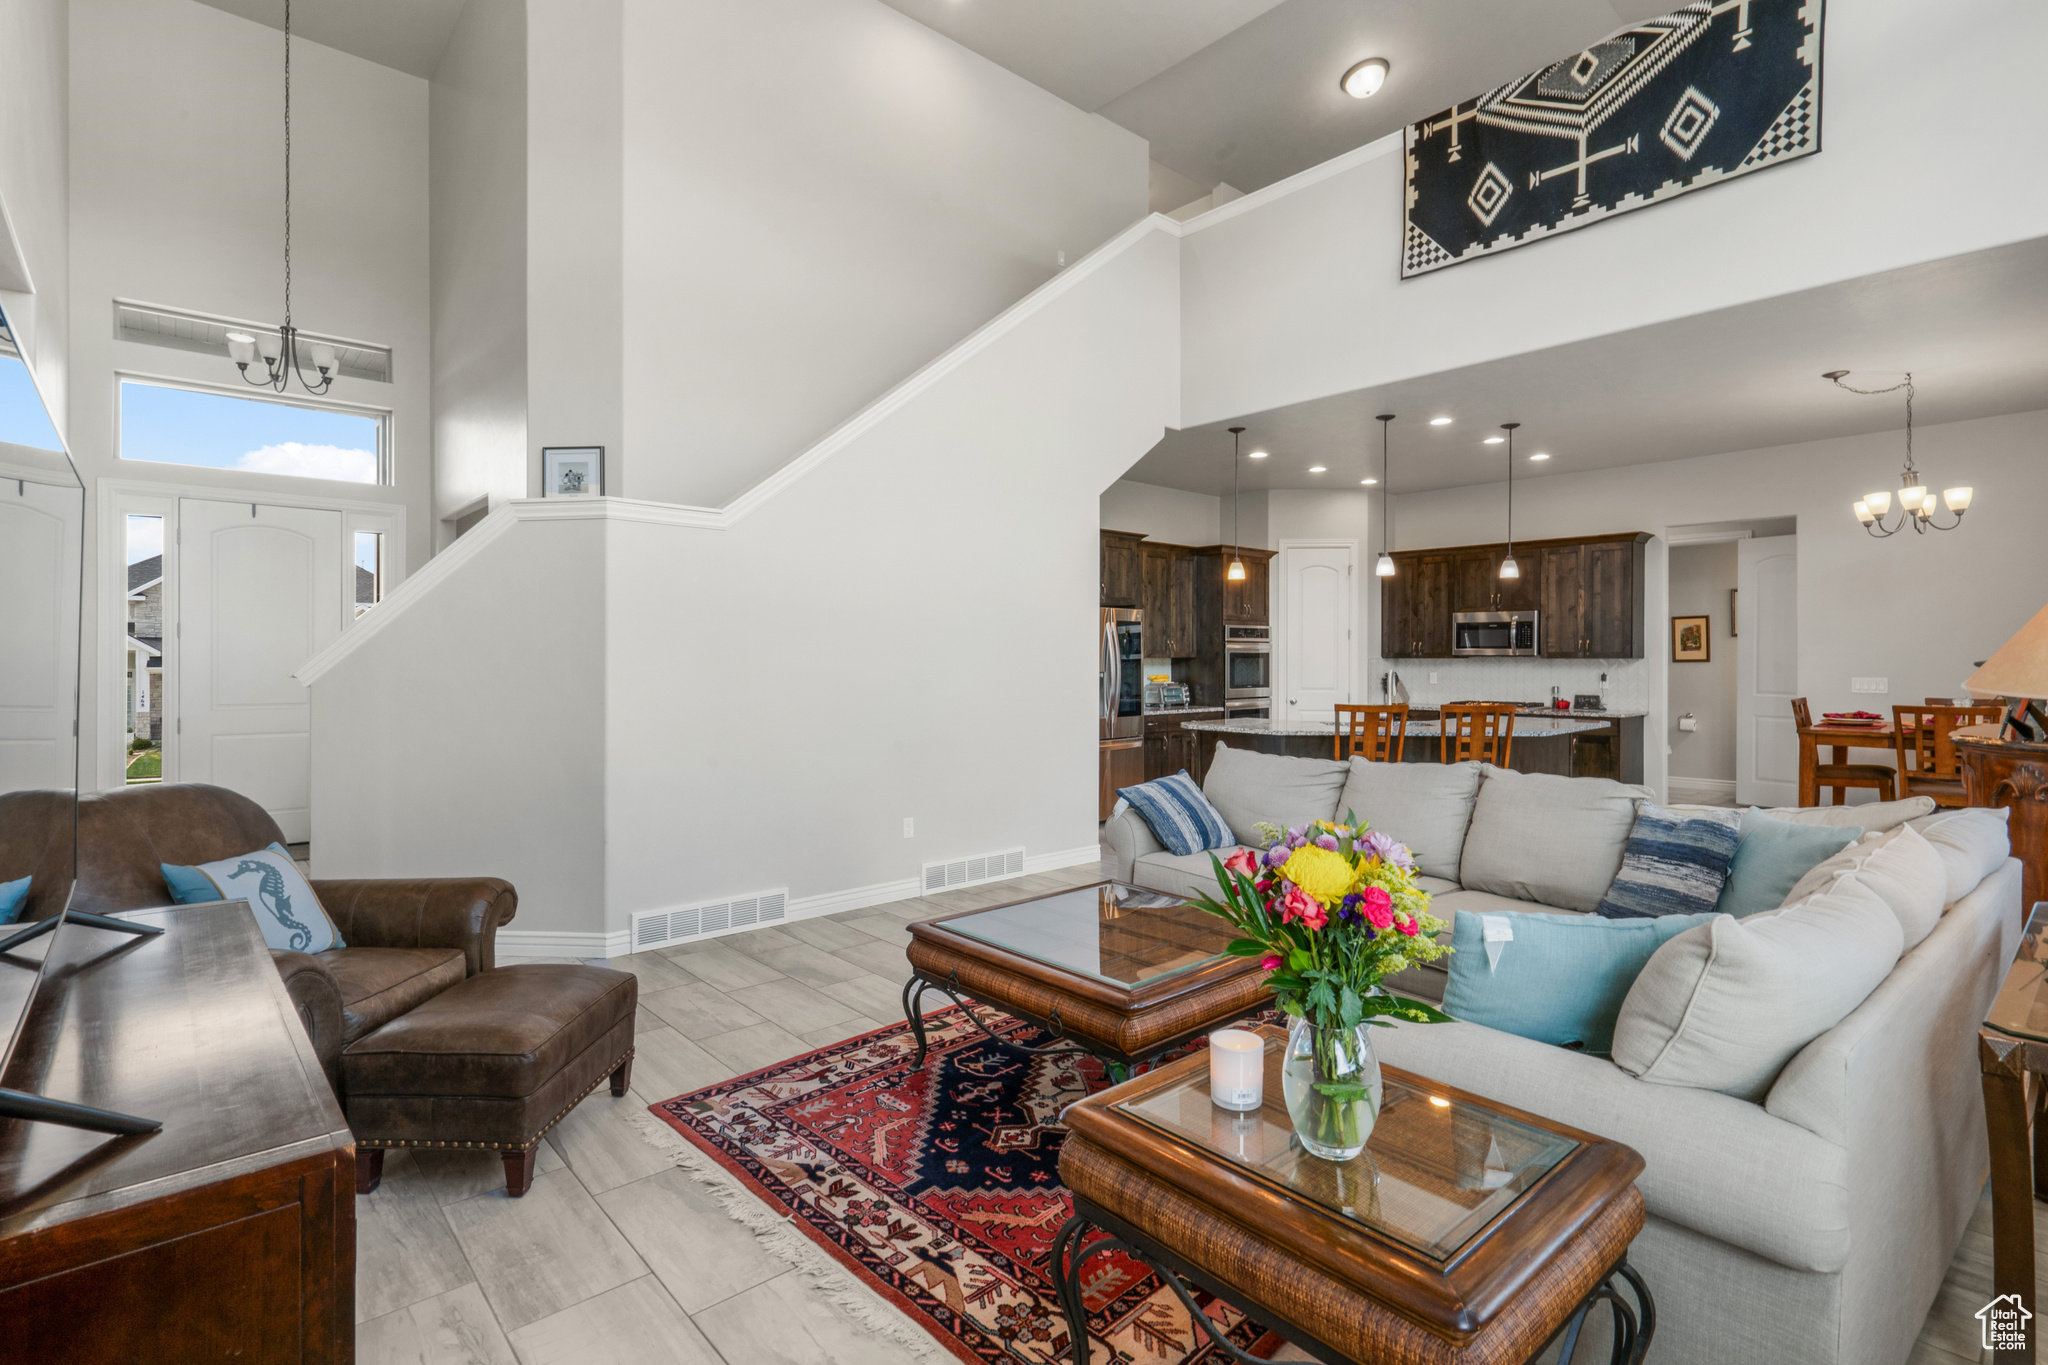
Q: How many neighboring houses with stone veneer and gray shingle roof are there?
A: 1